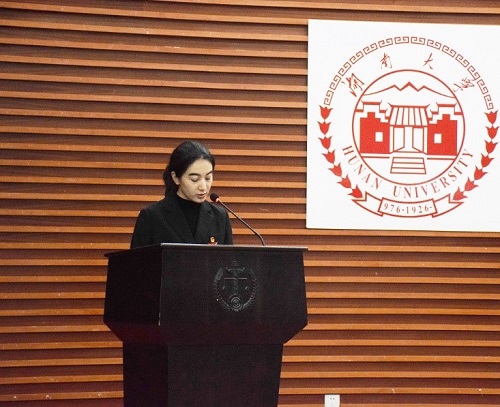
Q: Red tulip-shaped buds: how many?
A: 14